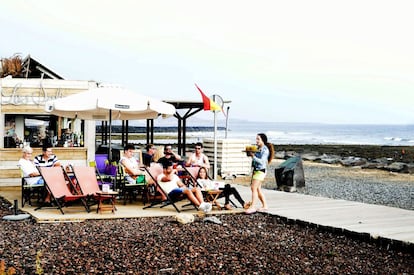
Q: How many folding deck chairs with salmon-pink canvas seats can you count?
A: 4